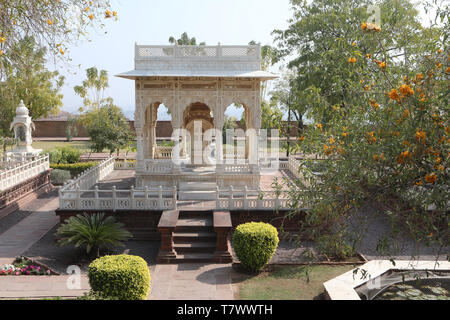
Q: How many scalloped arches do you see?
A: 3